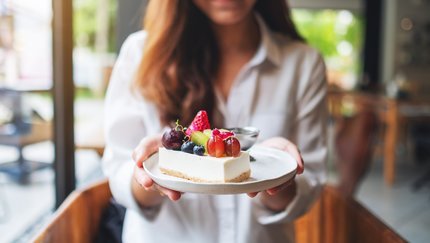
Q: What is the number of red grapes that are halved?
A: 2